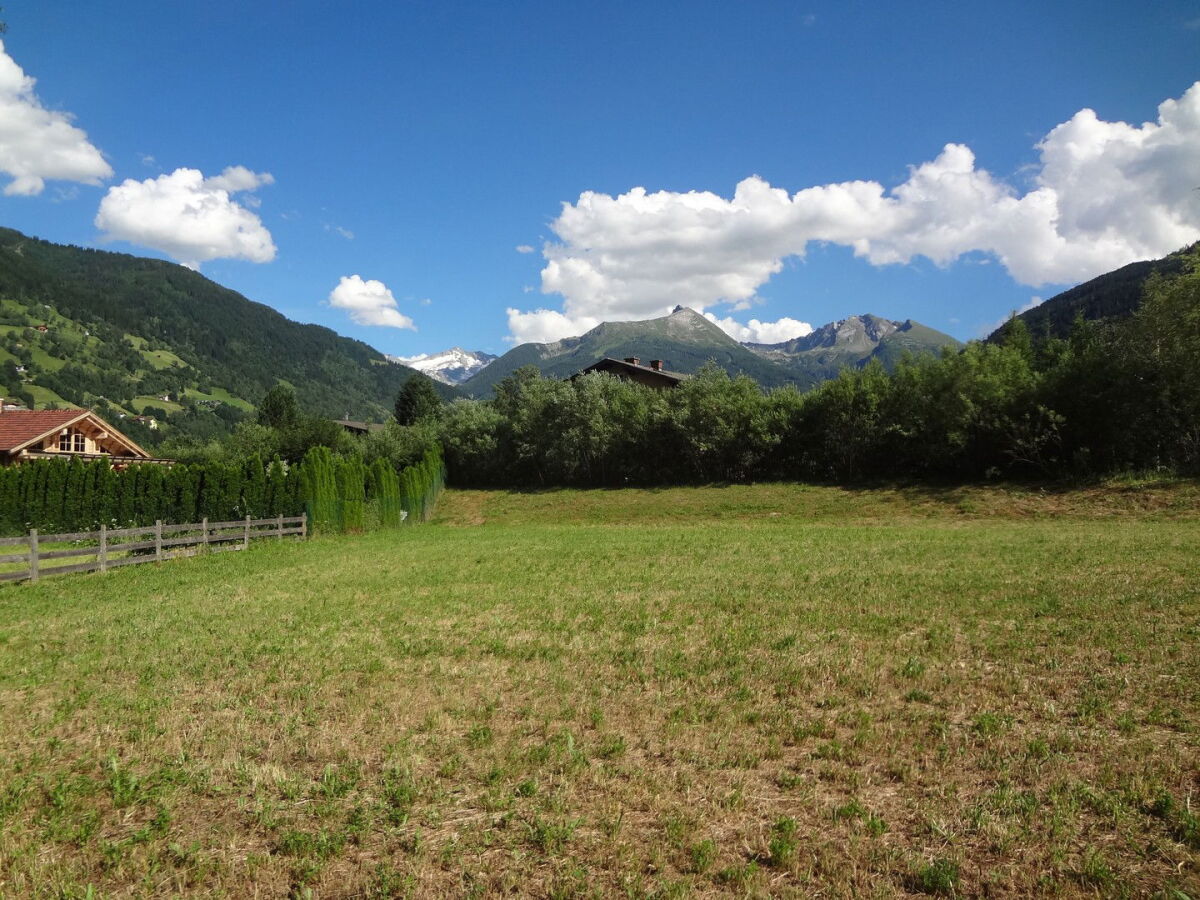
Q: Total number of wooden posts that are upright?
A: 7